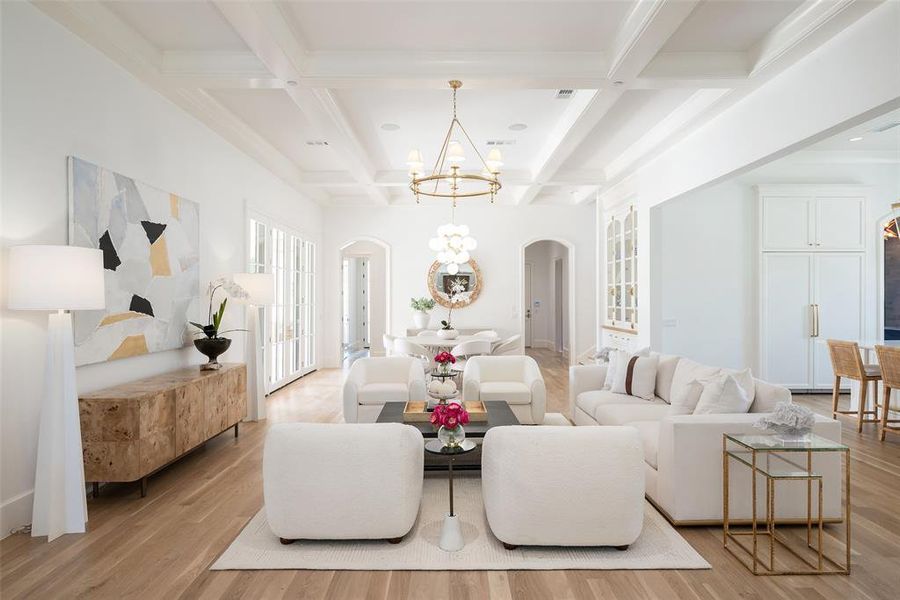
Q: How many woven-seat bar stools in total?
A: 2